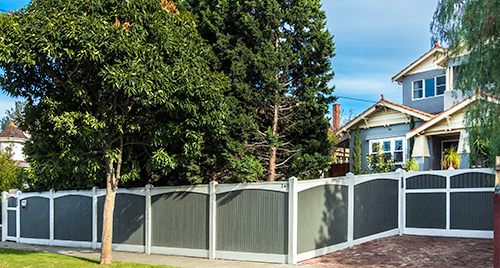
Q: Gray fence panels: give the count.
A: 13